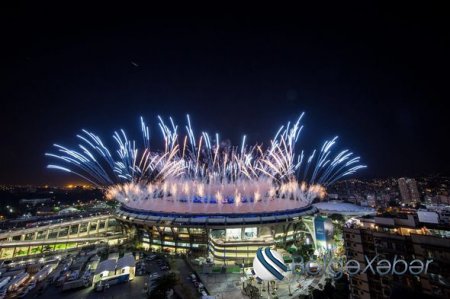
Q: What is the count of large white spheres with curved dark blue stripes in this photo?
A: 1